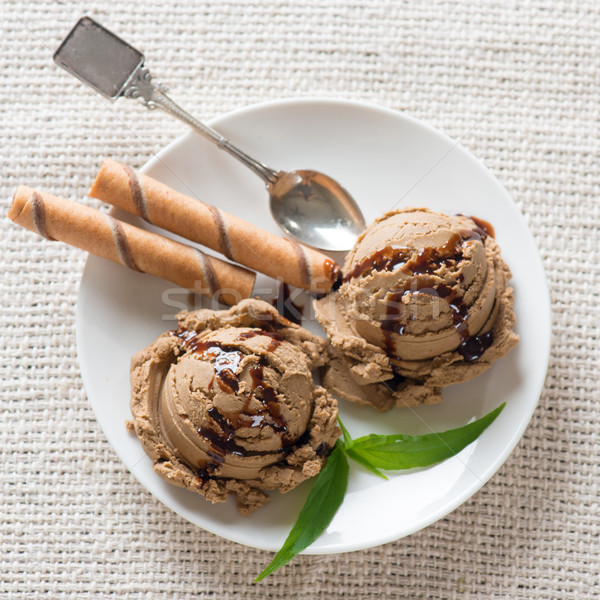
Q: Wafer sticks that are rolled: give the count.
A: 2